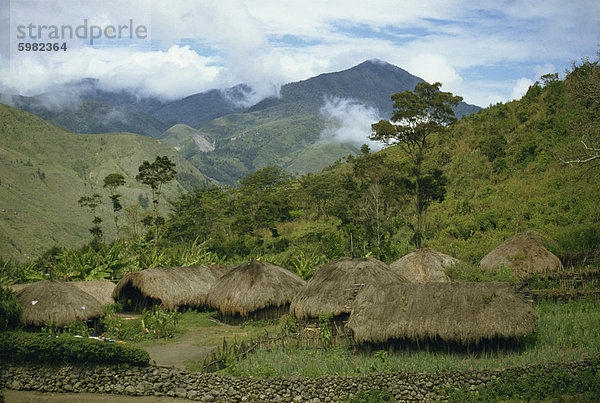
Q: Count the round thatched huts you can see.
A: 5